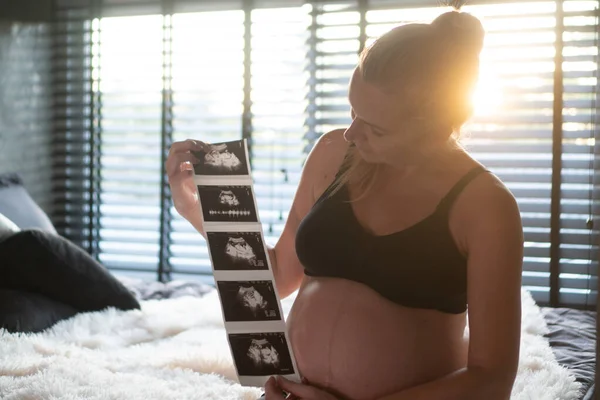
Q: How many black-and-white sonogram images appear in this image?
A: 5